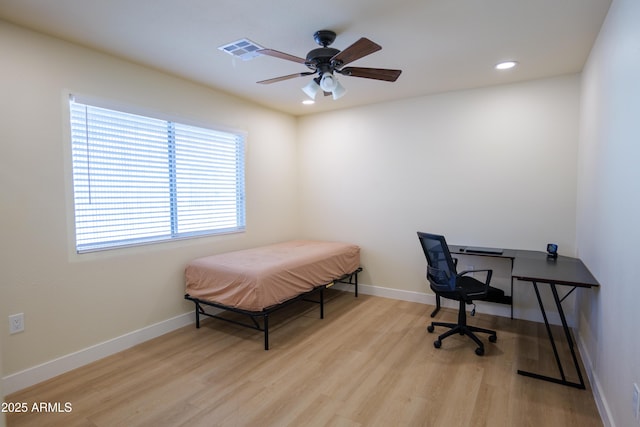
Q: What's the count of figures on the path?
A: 0